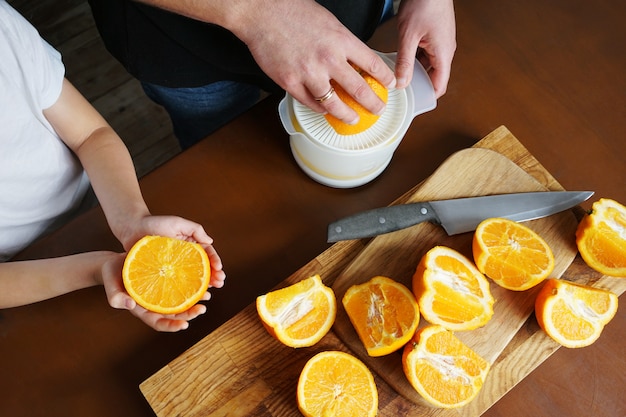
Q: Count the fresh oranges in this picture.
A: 10